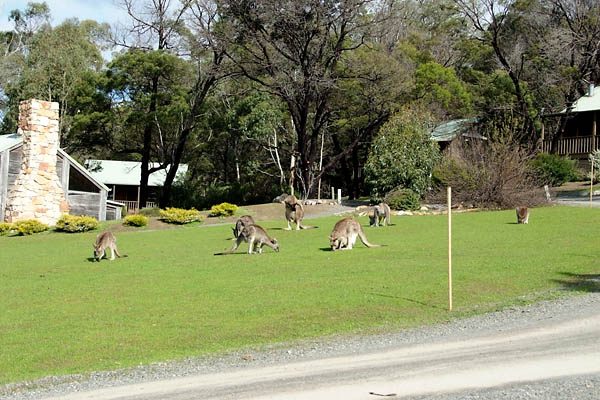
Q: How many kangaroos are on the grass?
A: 7